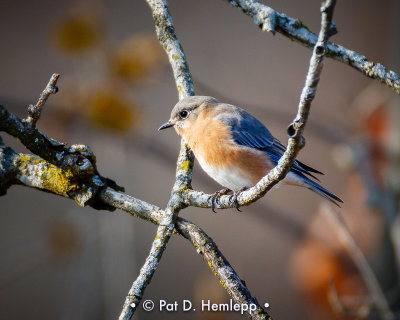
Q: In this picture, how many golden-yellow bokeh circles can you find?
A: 3